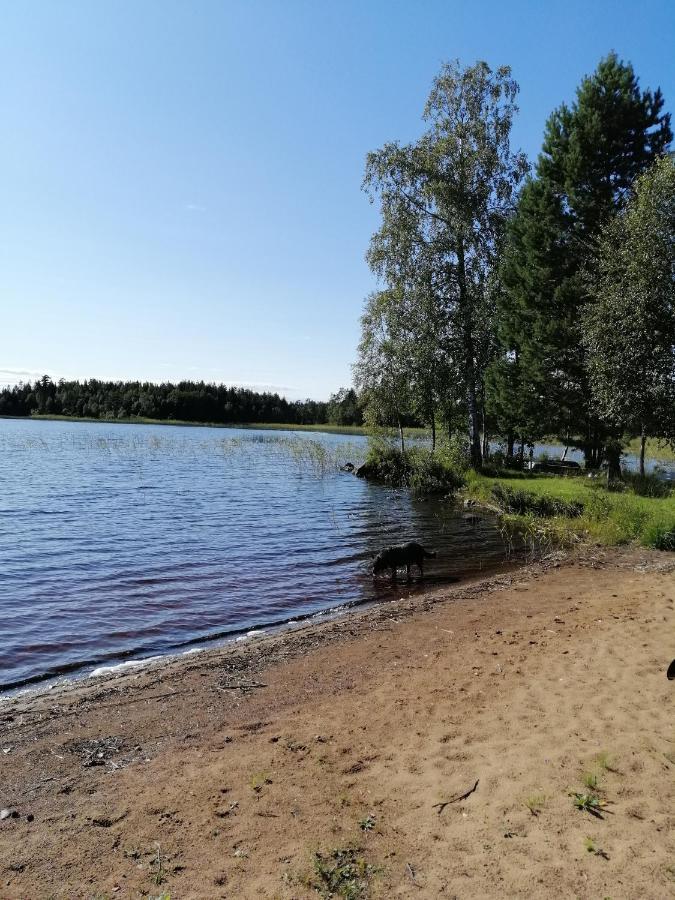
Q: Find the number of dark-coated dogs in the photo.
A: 1